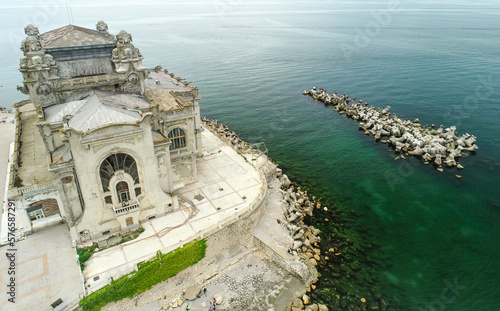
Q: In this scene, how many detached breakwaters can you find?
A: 1